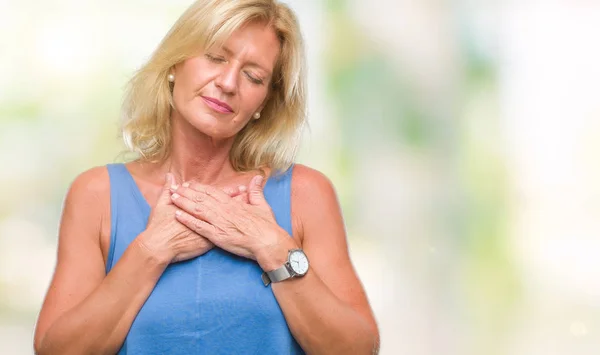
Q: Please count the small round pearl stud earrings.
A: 2